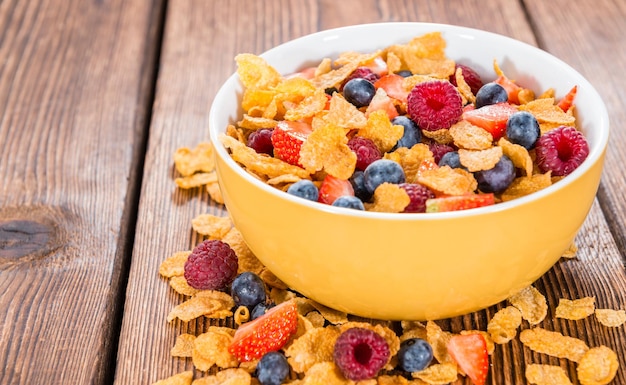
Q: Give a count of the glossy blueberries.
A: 15